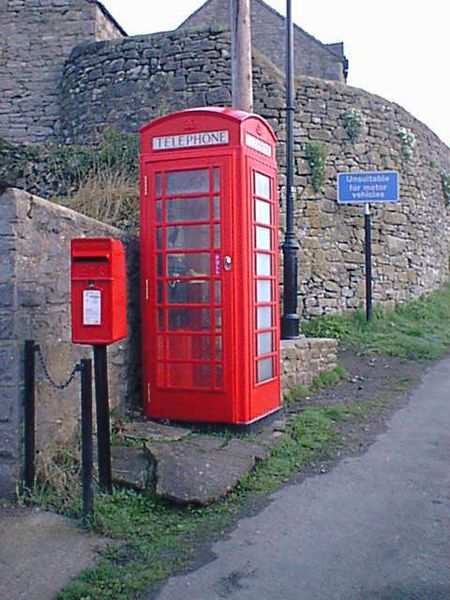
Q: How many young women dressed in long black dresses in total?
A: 0